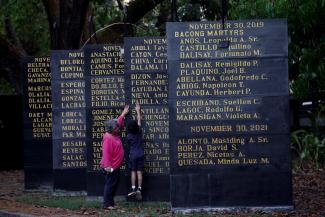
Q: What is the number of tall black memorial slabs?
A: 5